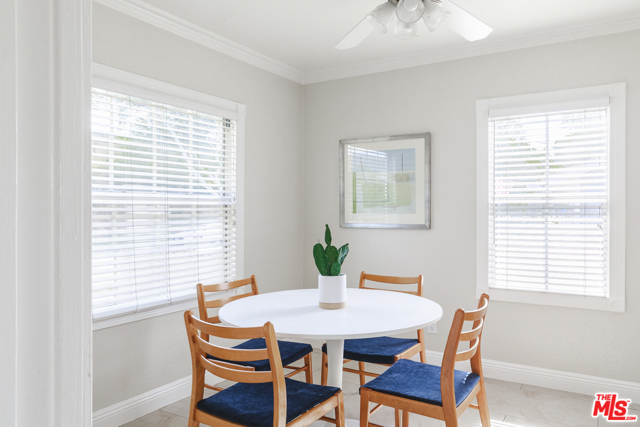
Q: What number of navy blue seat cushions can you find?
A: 4